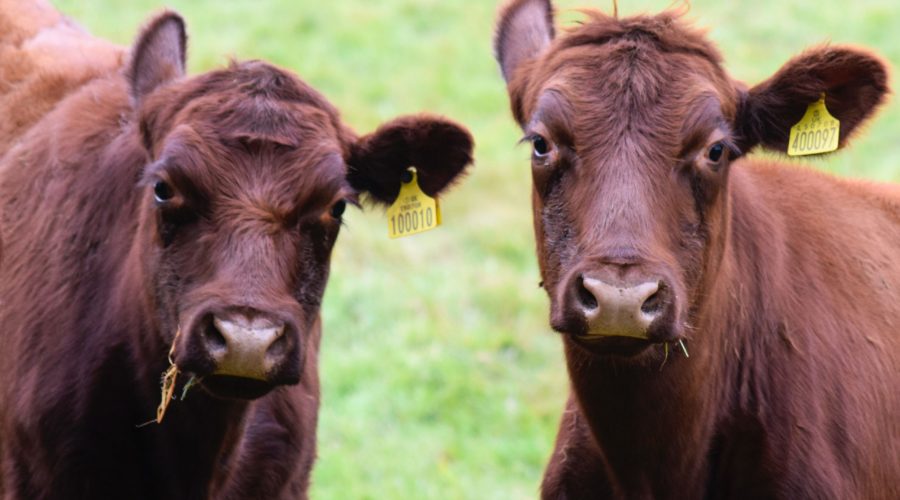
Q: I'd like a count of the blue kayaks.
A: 0